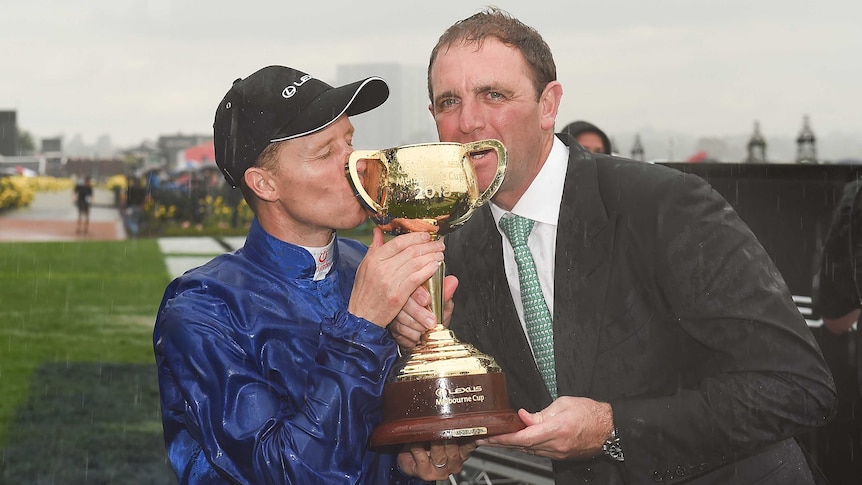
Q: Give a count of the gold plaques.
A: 1